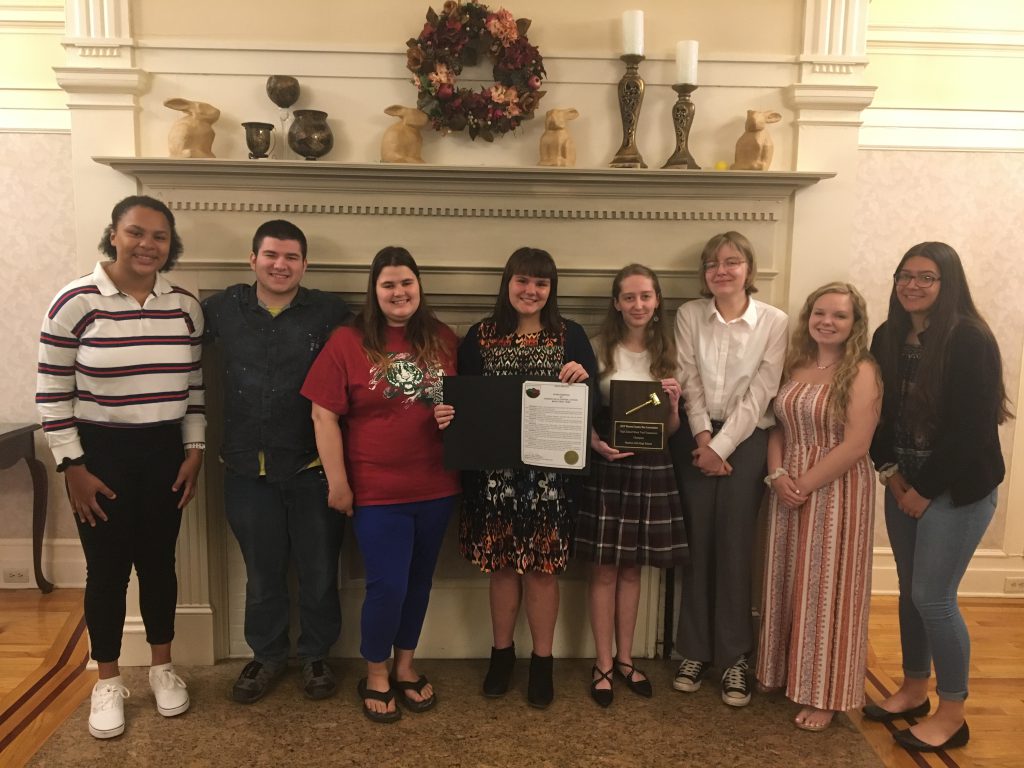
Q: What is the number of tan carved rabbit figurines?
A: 4